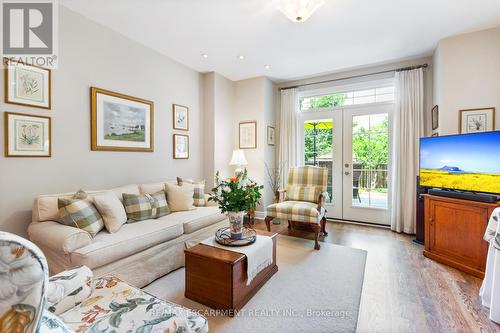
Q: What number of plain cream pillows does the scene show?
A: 2